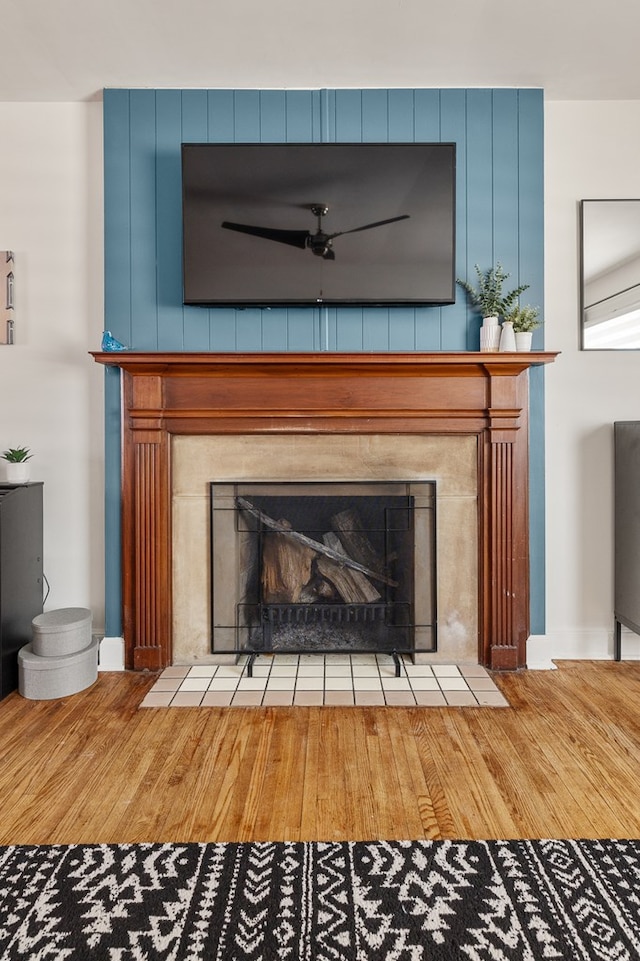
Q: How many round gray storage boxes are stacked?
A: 2